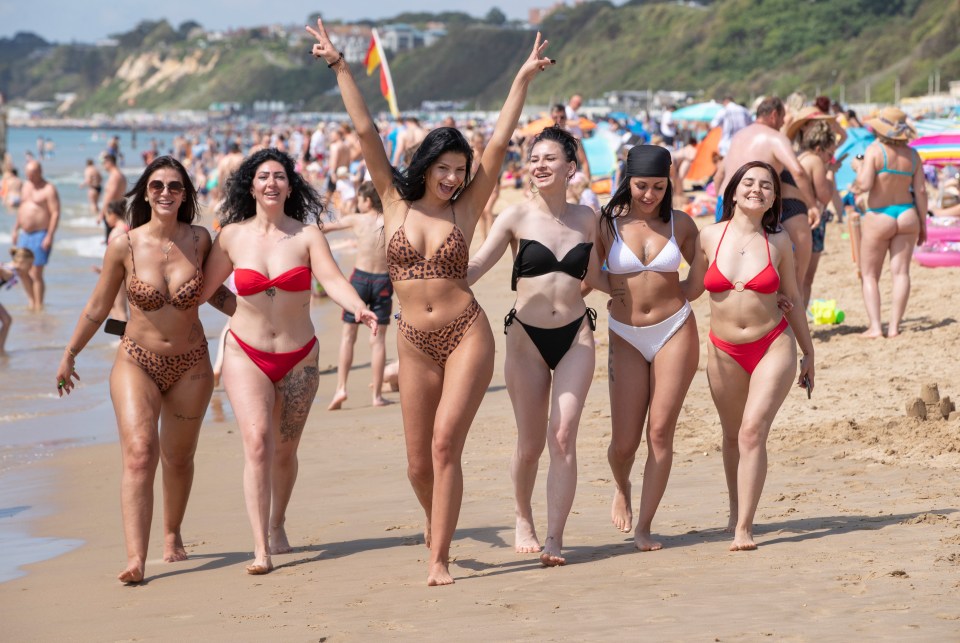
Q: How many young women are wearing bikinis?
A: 6